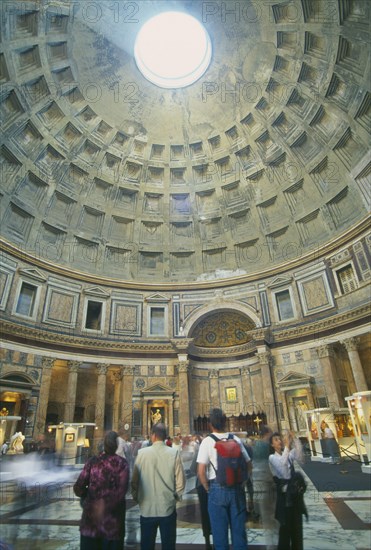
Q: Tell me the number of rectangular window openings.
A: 5